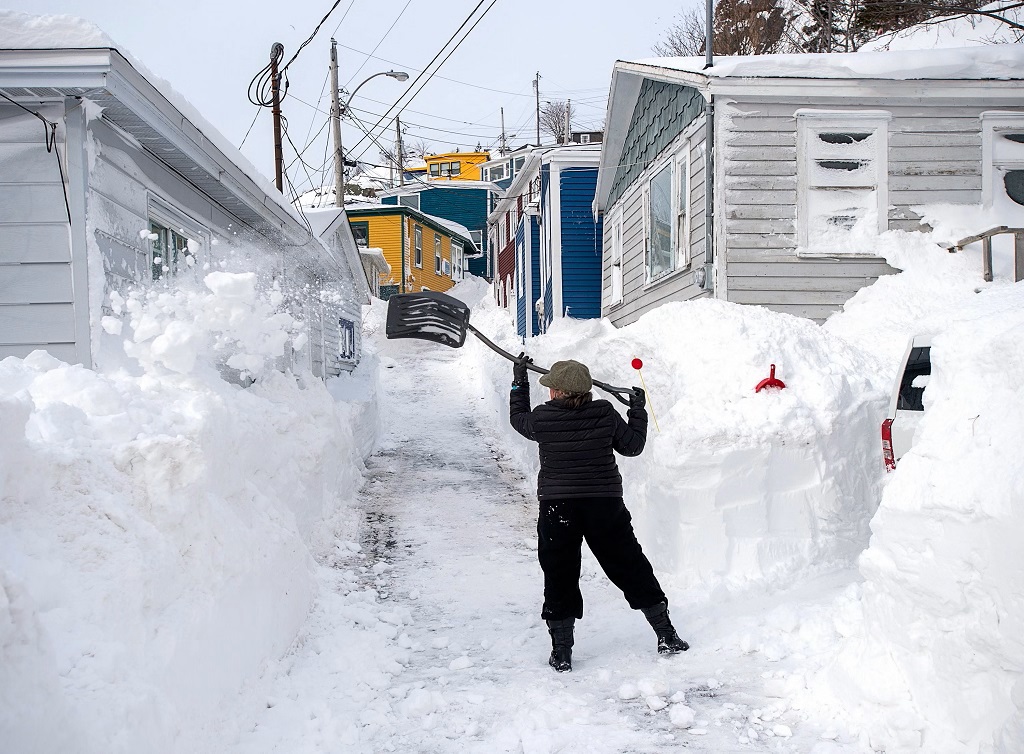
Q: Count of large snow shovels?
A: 1